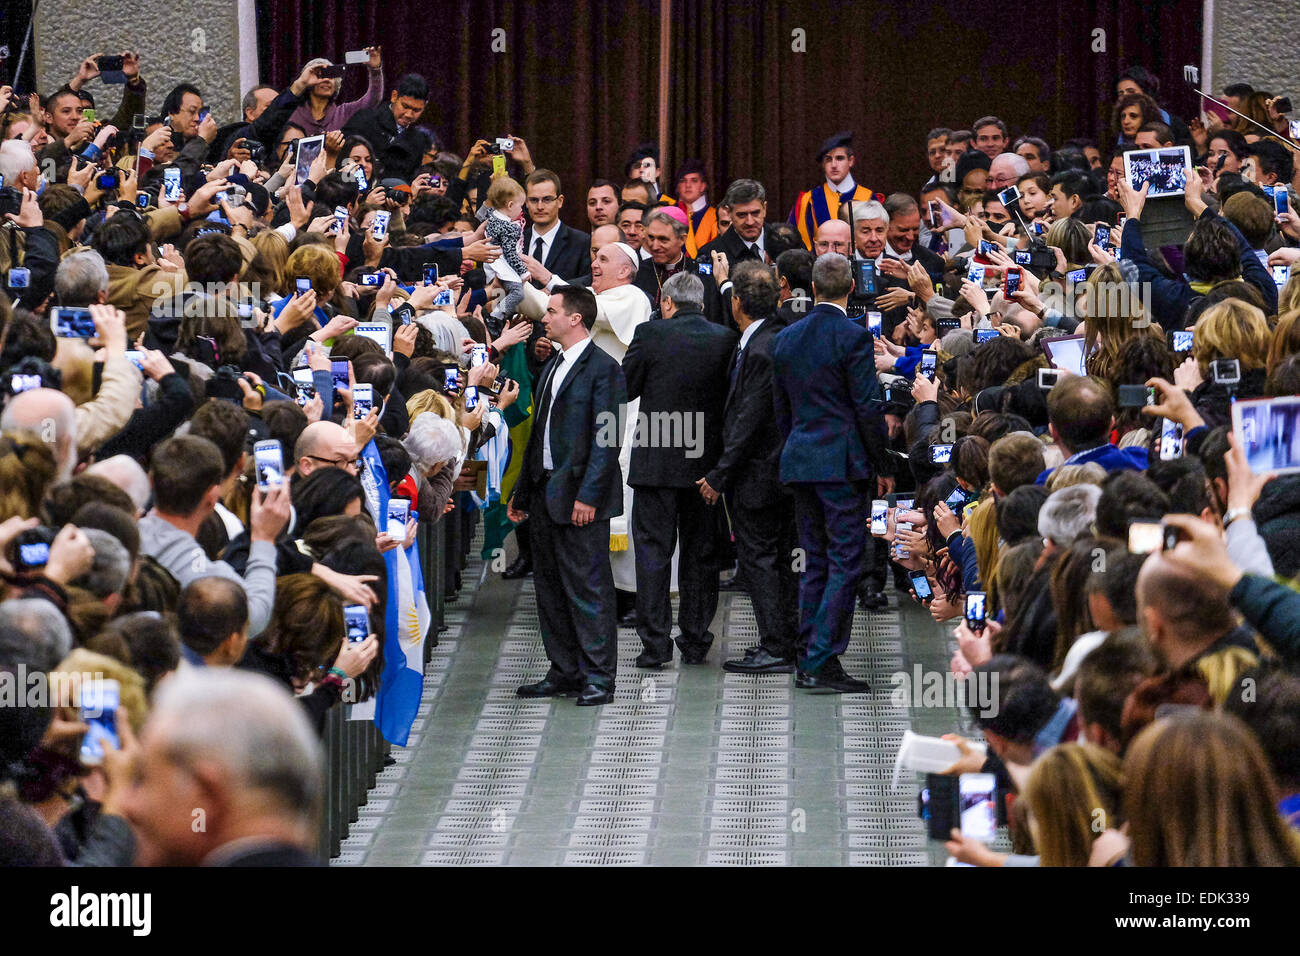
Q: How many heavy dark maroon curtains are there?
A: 2